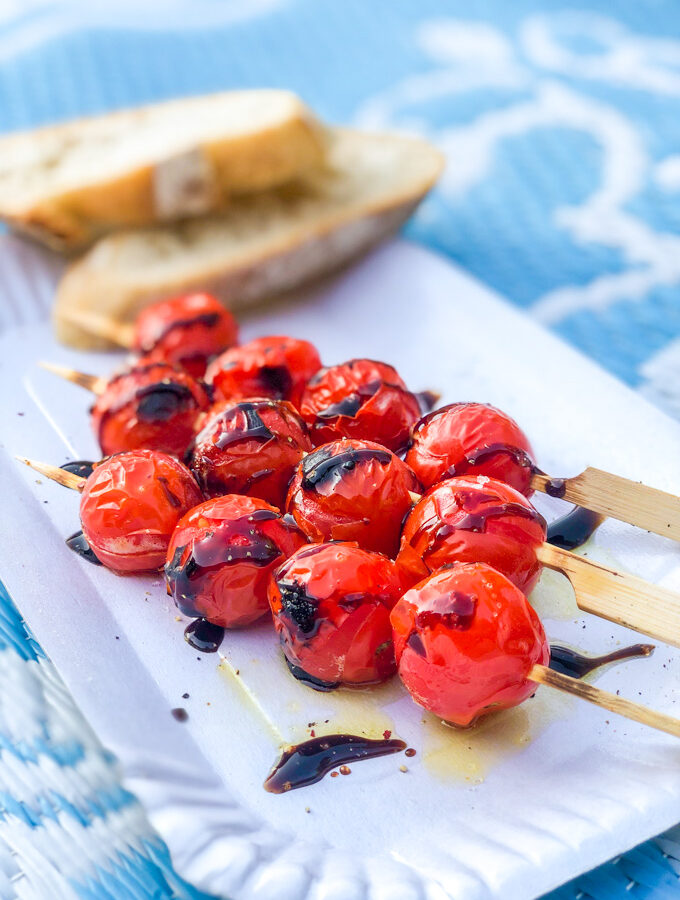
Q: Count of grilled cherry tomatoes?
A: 12